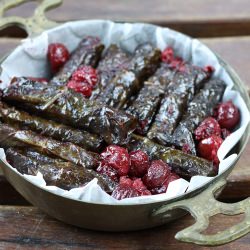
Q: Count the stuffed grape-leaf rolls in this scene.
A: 11